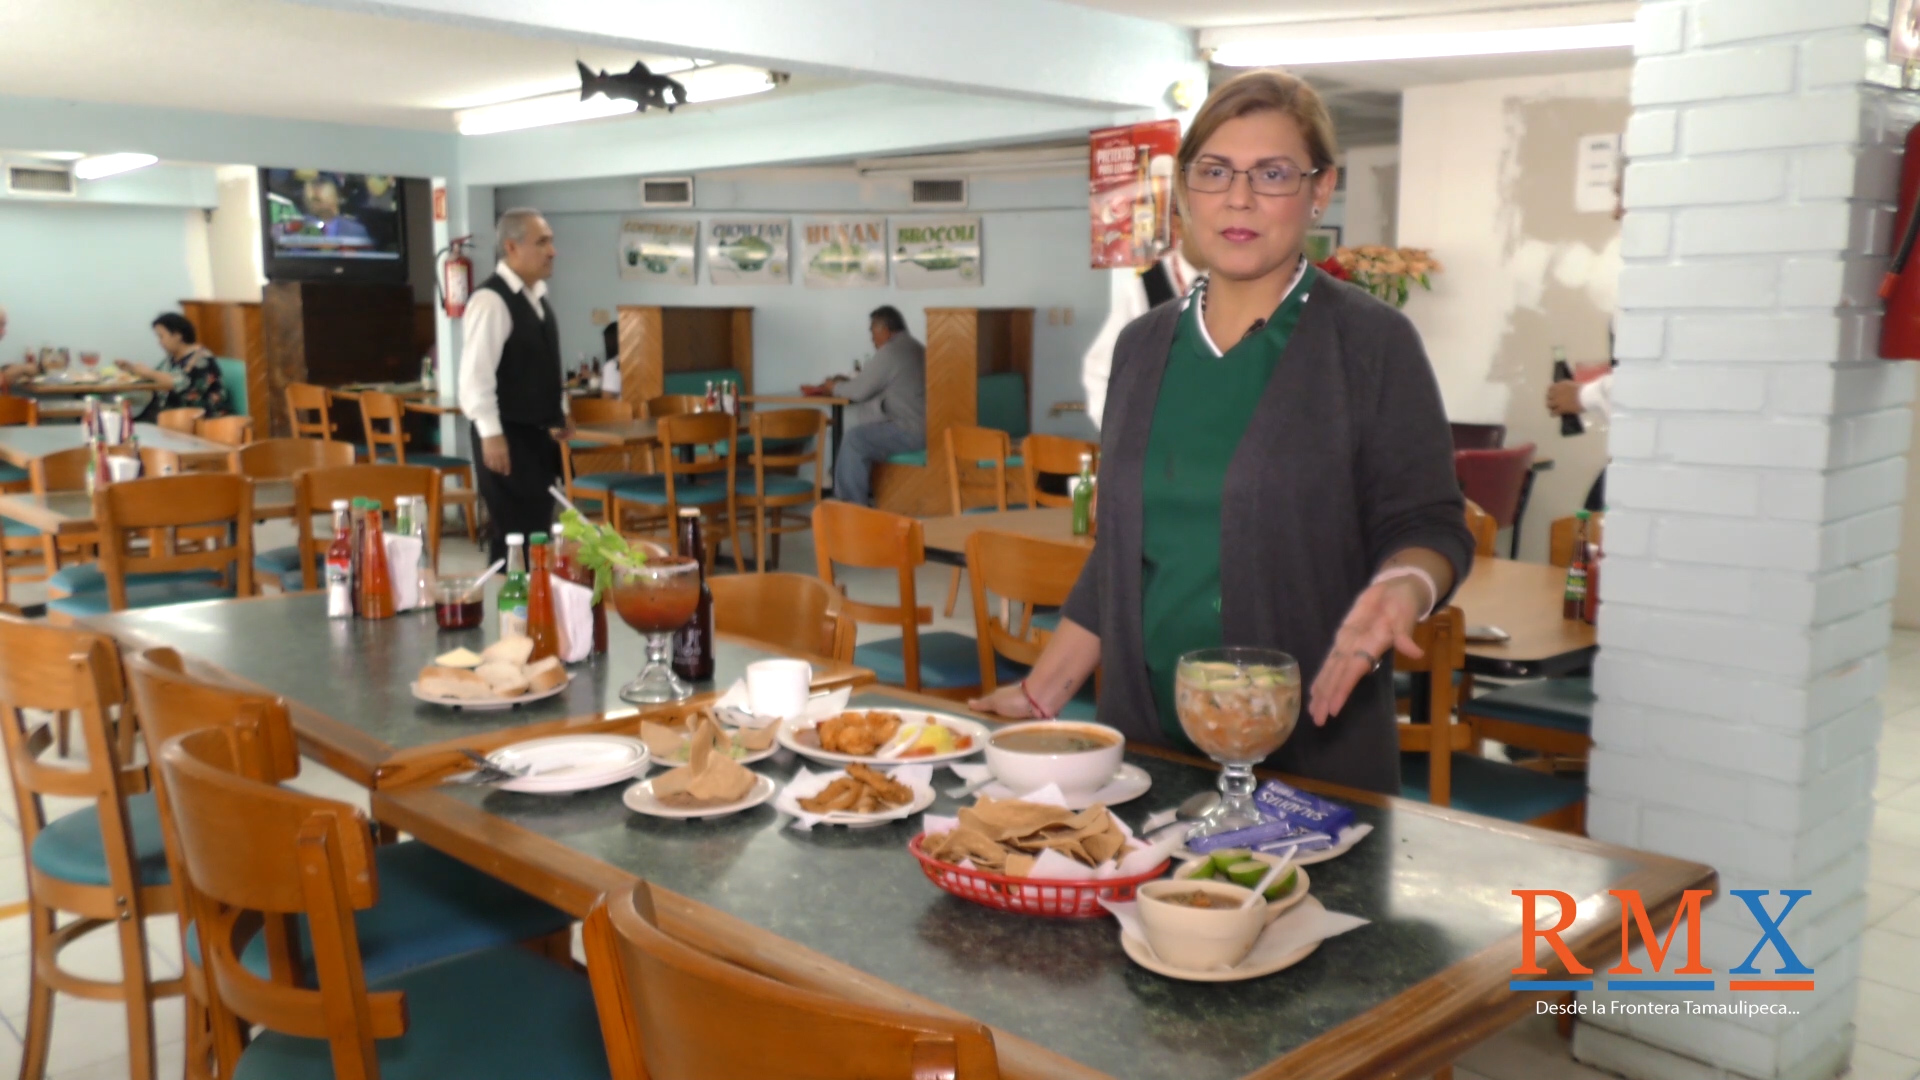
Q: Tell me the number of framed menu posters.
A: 4